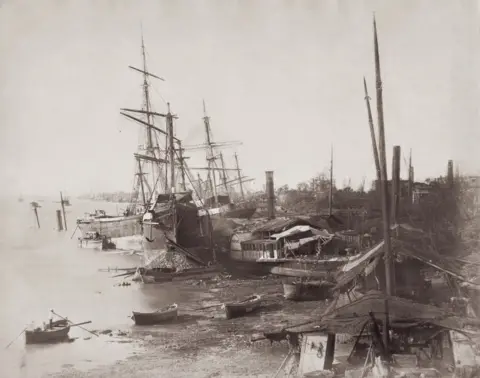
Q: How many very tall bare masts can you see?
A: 2